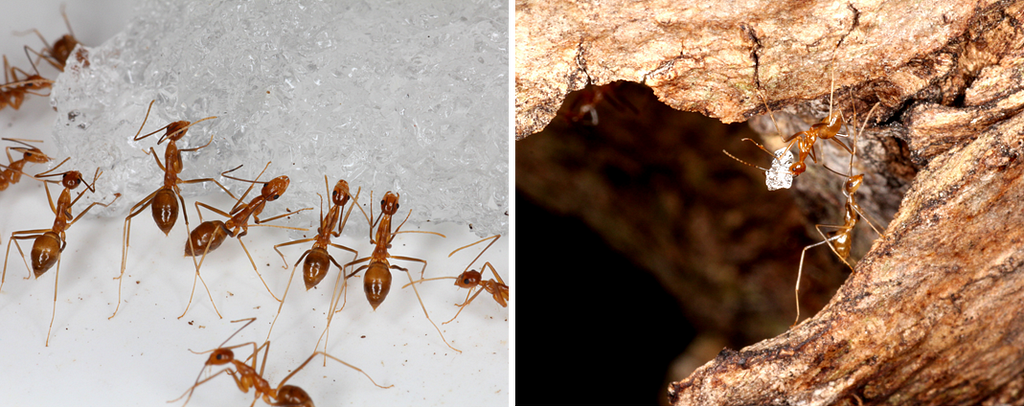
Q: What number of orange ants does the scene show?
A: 12